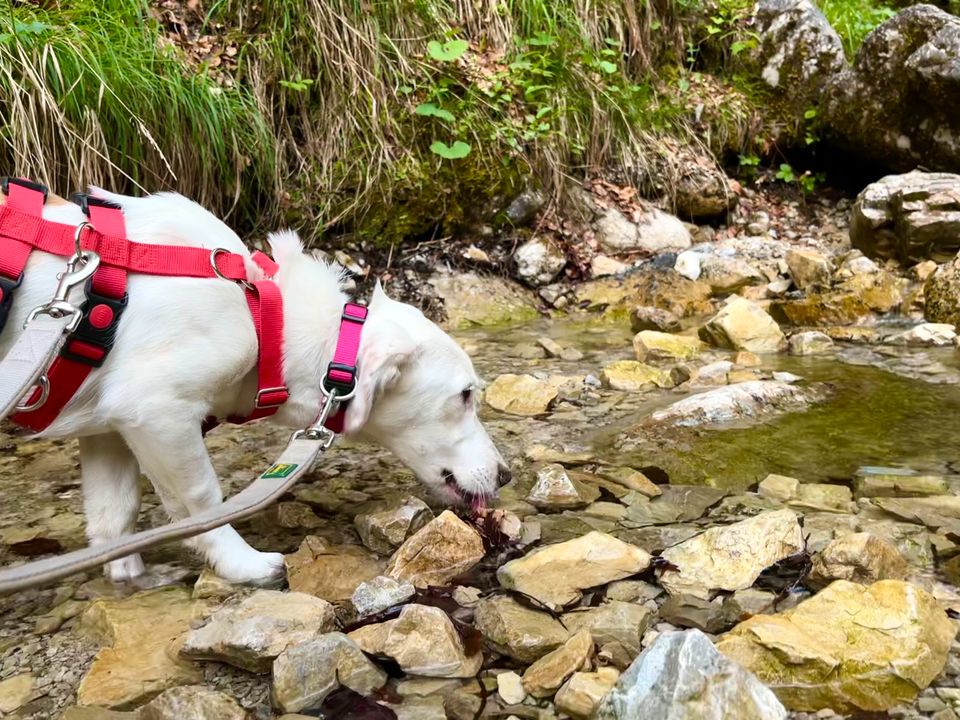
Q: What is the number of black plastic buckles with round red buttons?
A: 2